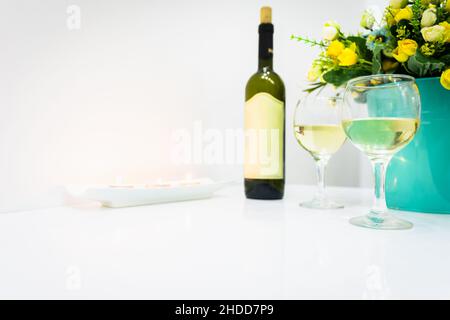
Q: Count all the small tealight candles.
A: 3